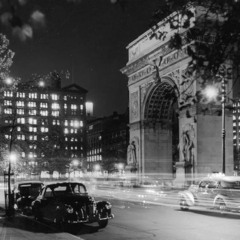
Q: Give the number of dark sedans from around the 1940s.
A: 2